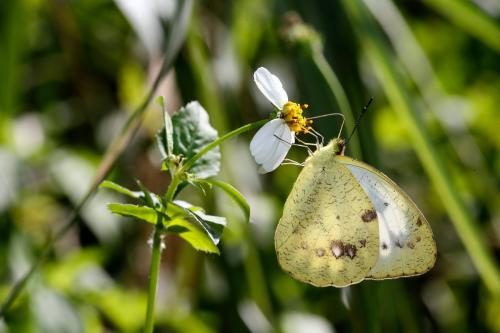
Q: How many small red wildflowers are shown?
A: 0